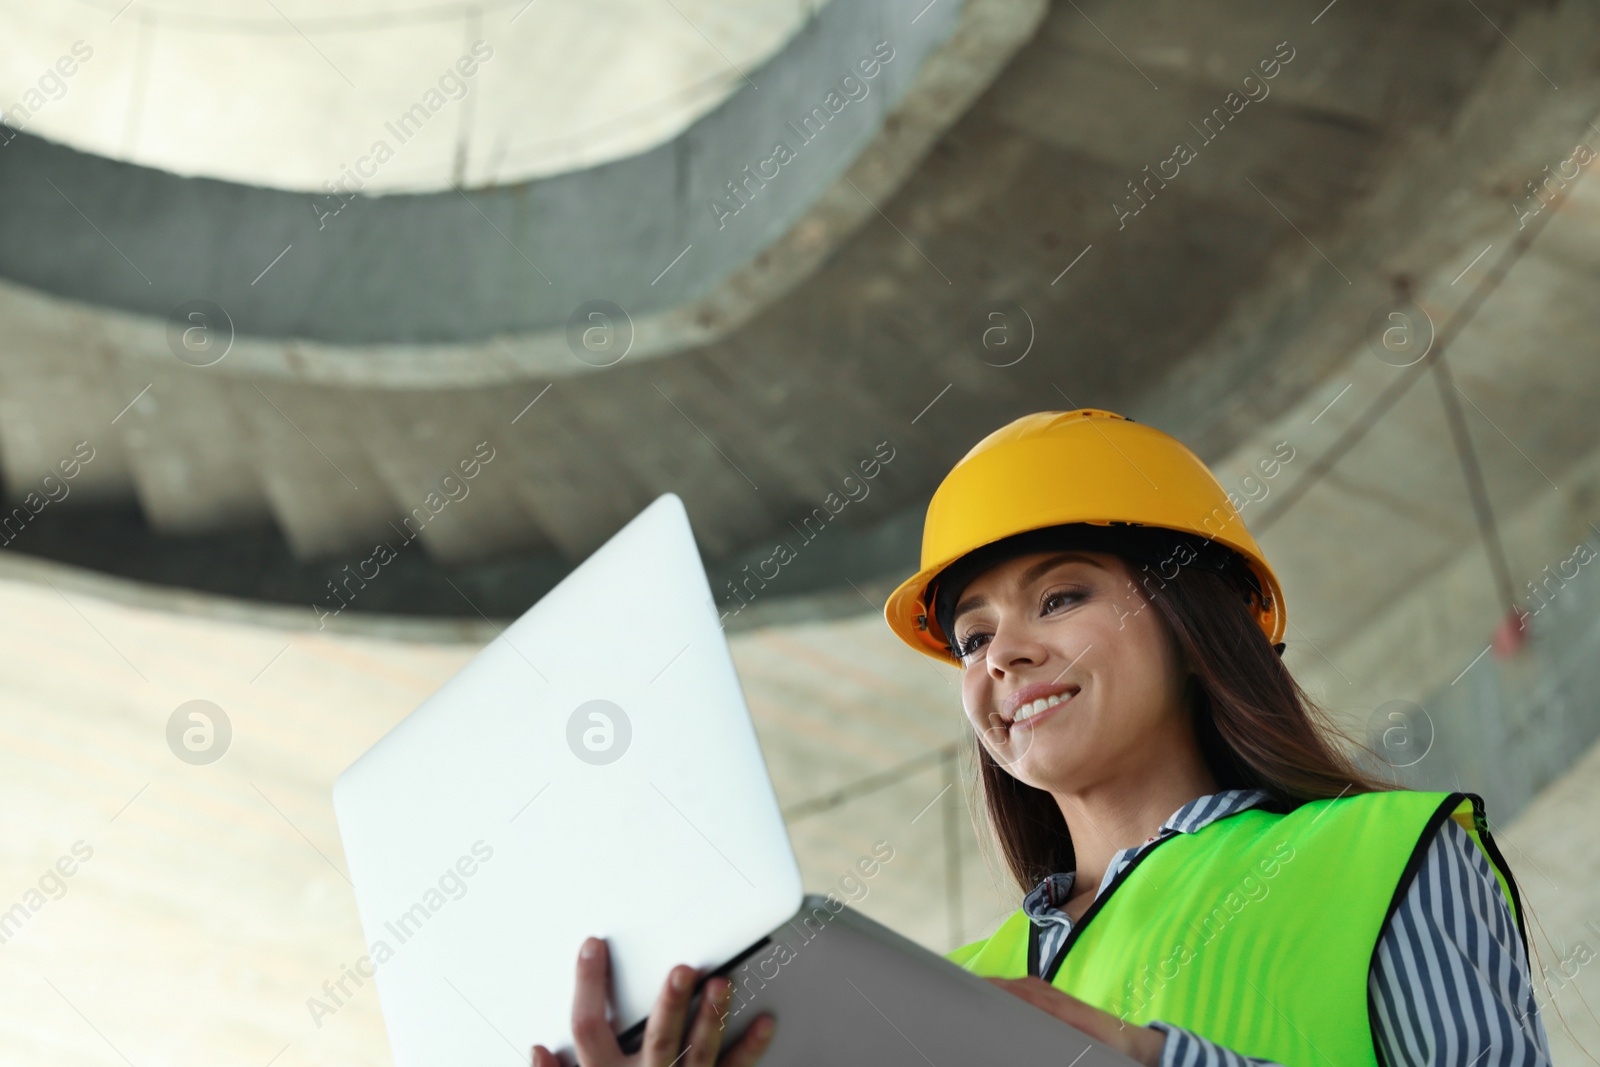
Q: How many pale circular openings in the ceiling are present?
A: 1